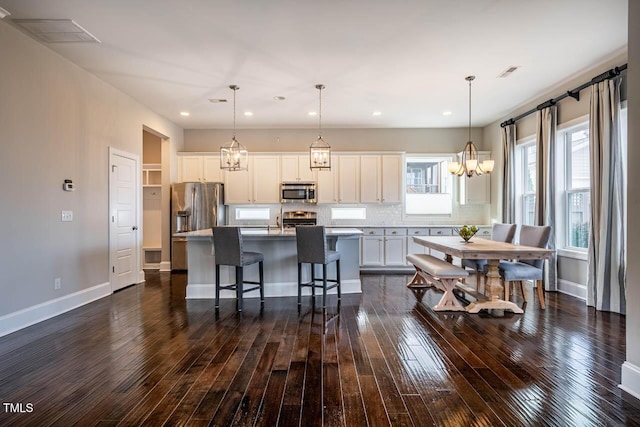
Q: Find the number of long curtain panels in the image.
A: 3